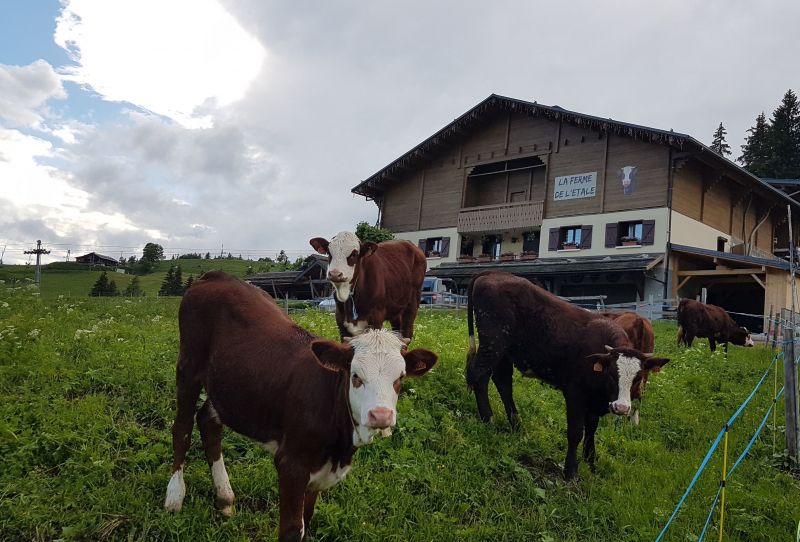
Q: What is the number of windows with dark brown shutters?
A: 3